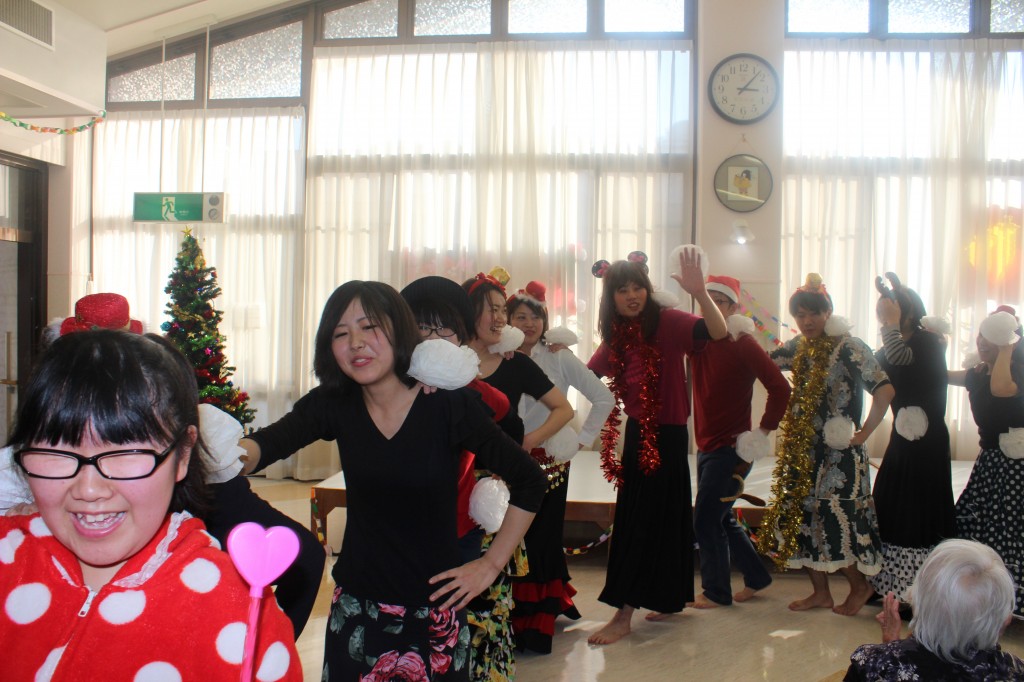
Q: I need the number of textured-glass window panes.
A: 9